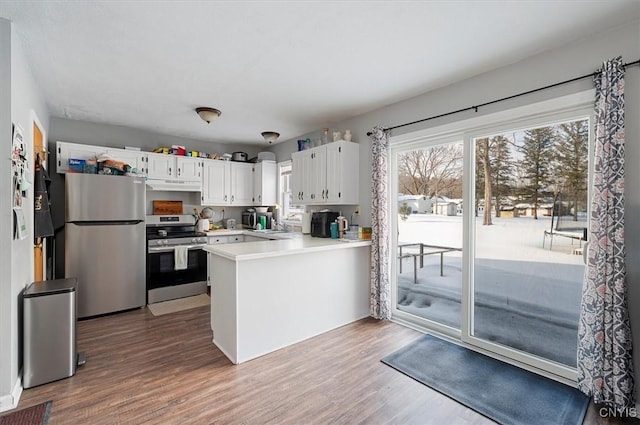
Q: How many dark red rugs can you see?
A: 1